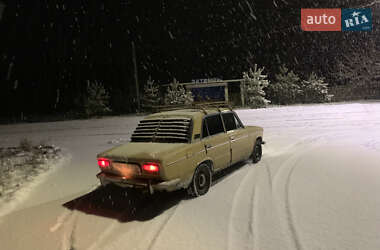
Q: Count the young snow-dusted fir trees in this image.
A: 6